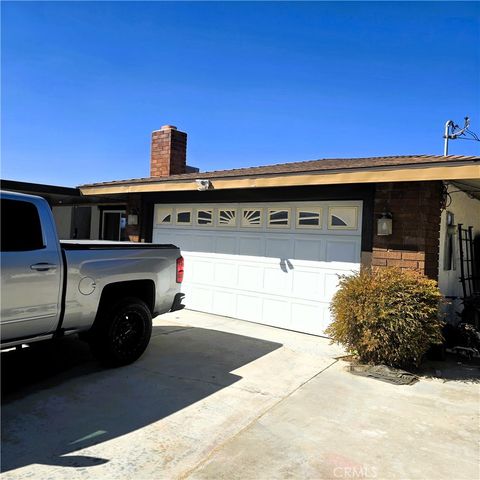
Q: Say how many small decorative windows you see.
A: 8